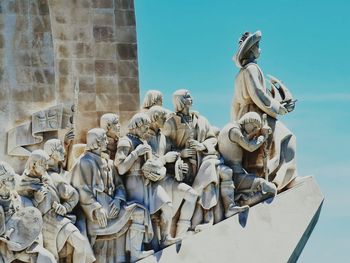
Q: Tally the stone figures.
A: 11